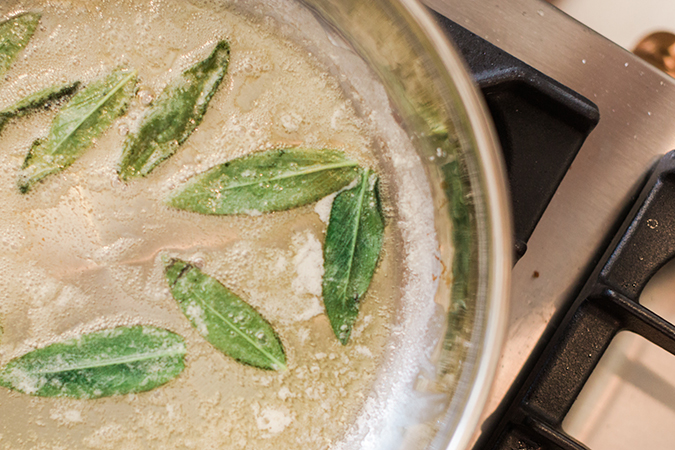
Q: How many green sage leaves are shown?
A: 8